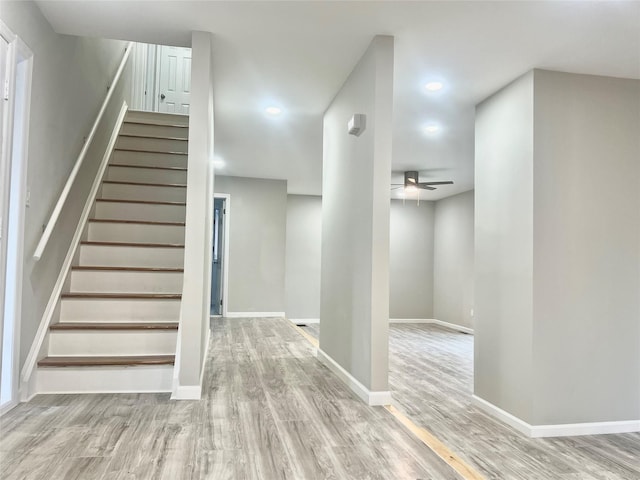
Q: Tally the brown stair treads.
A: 12